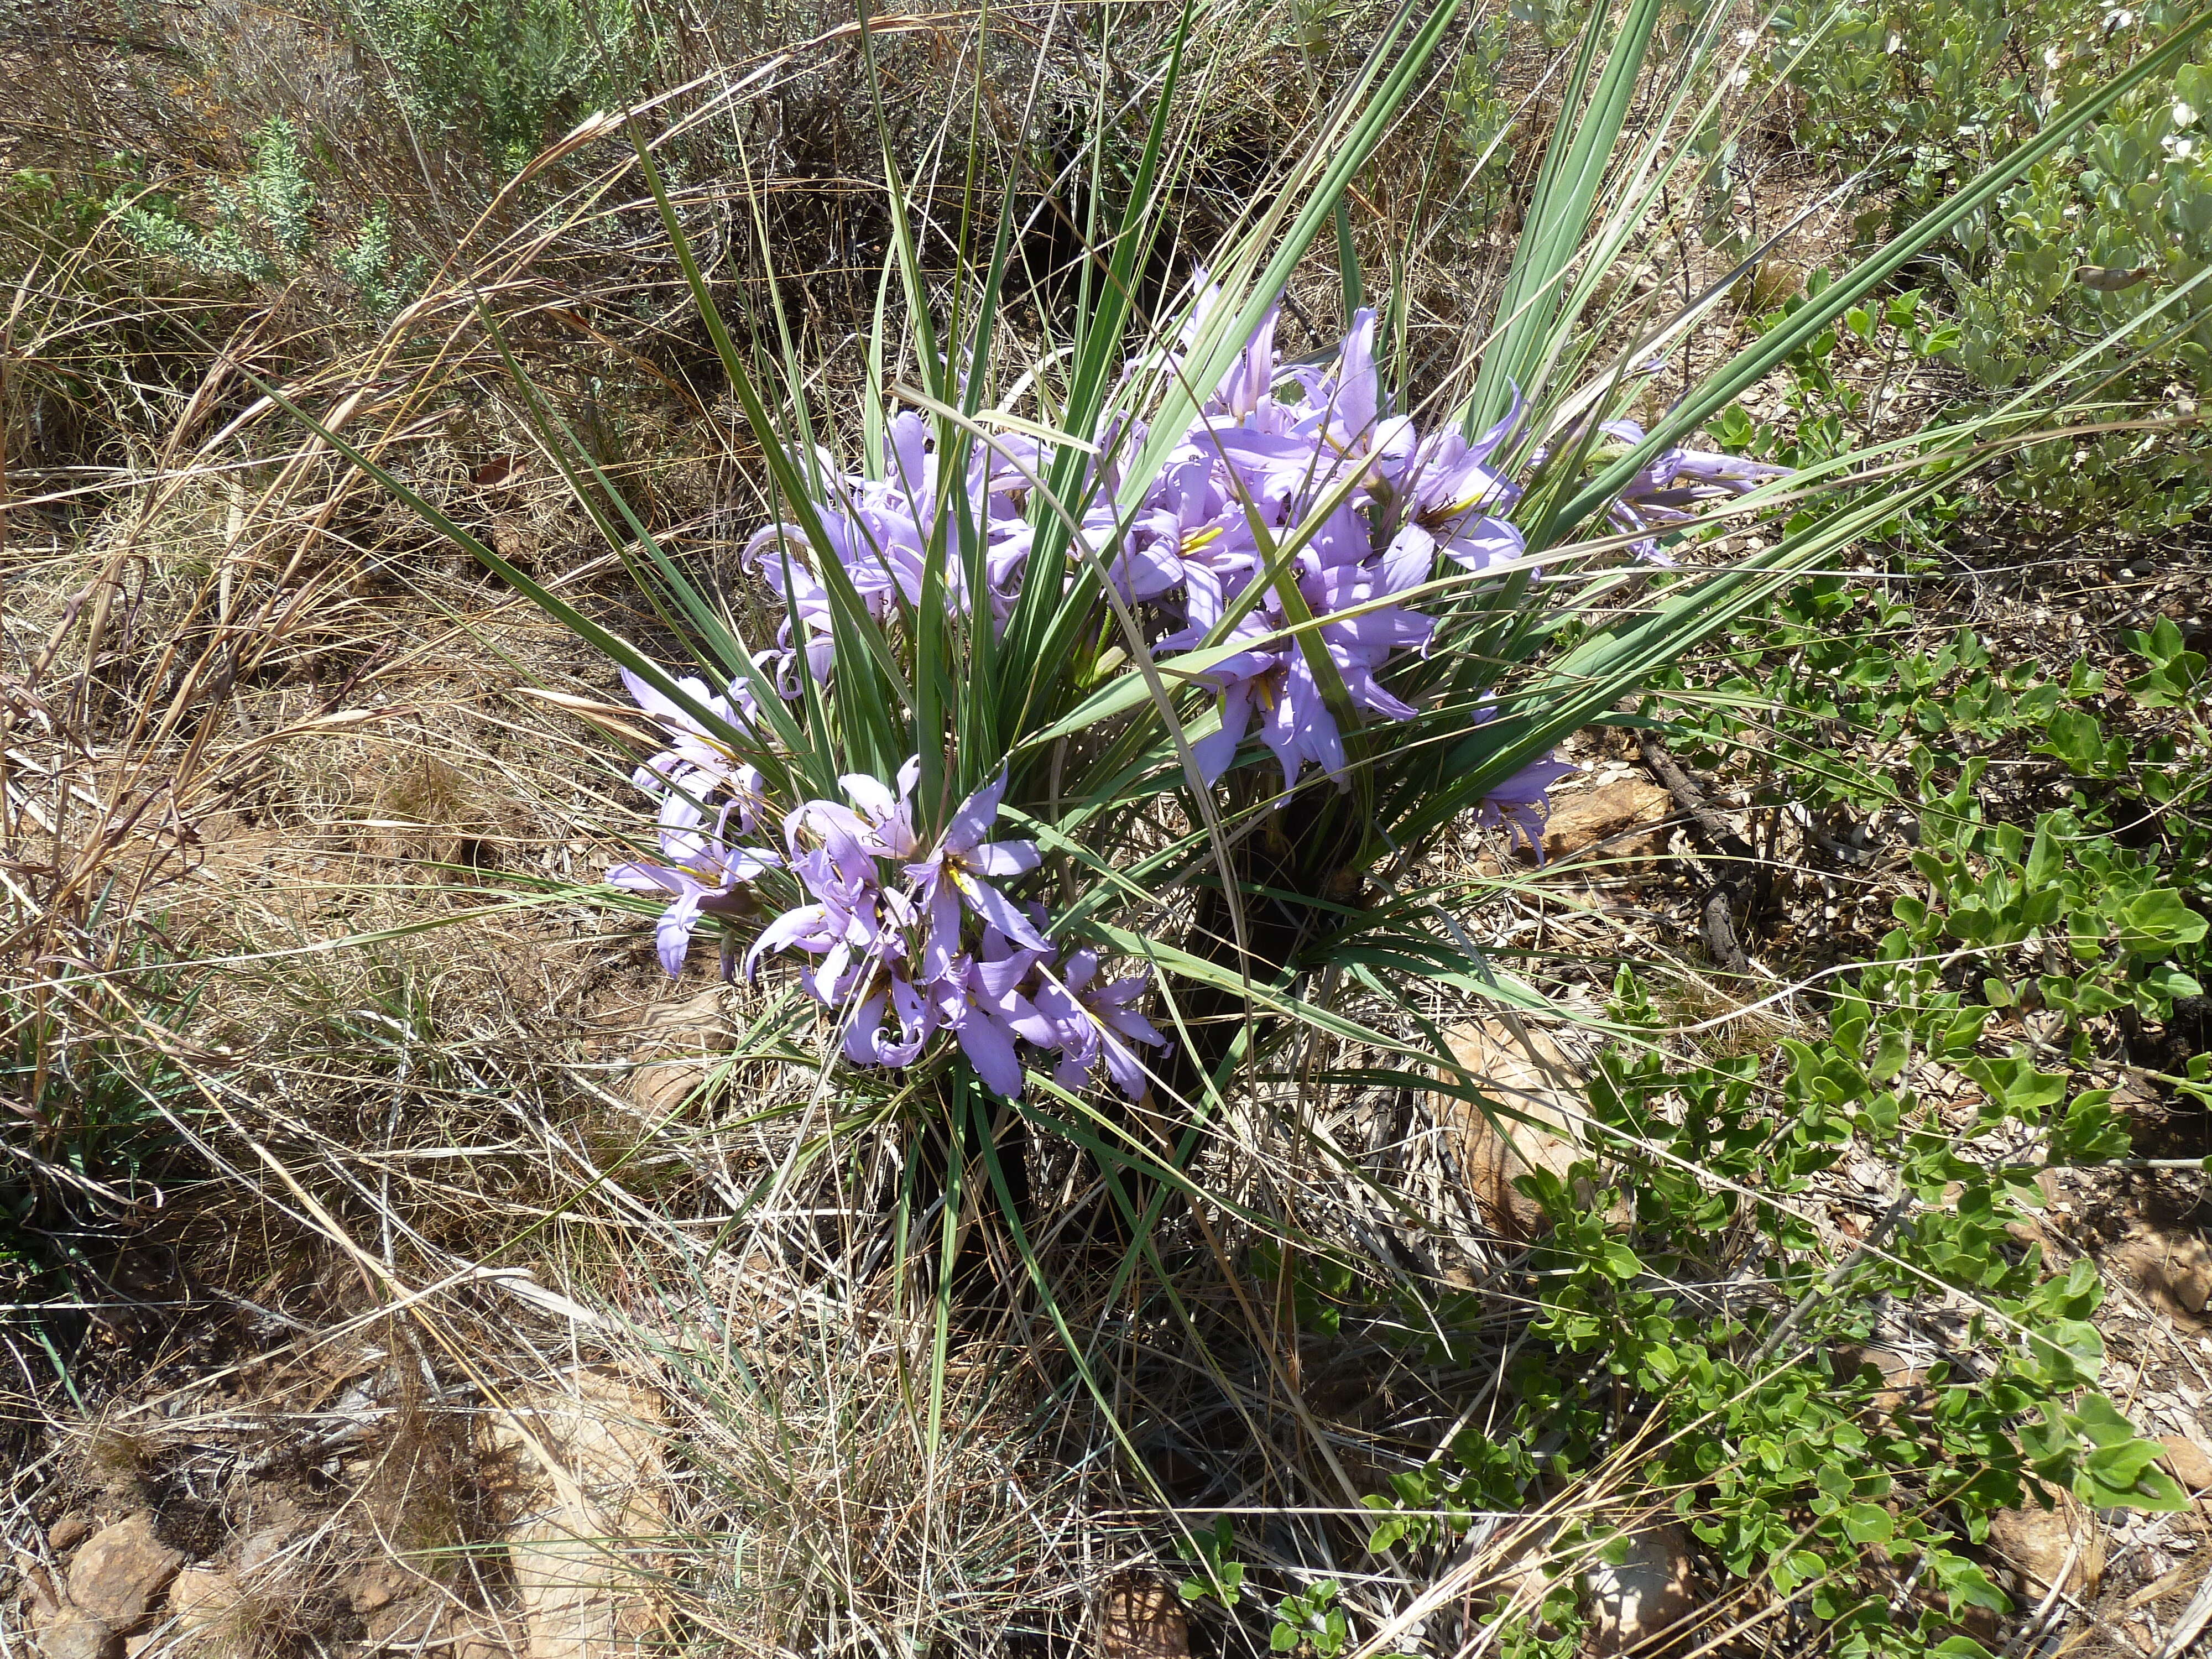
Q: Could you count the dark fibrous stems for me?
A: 2